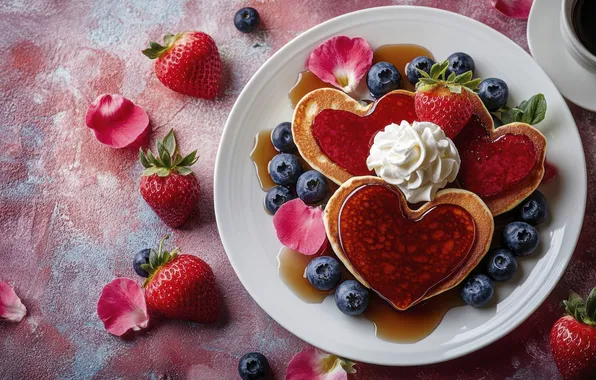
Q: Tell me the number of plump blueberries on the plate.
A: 14